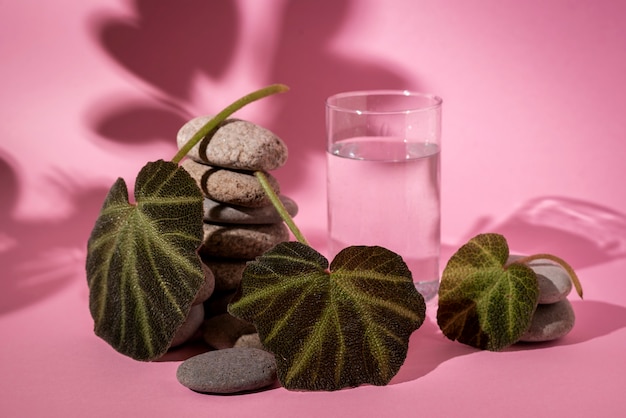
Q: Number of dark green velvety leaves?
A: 3